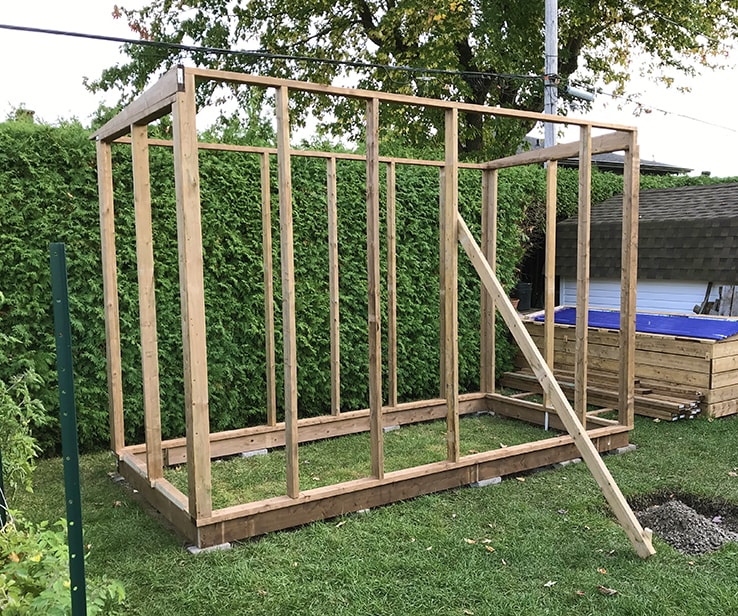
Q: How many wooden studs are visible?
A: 14